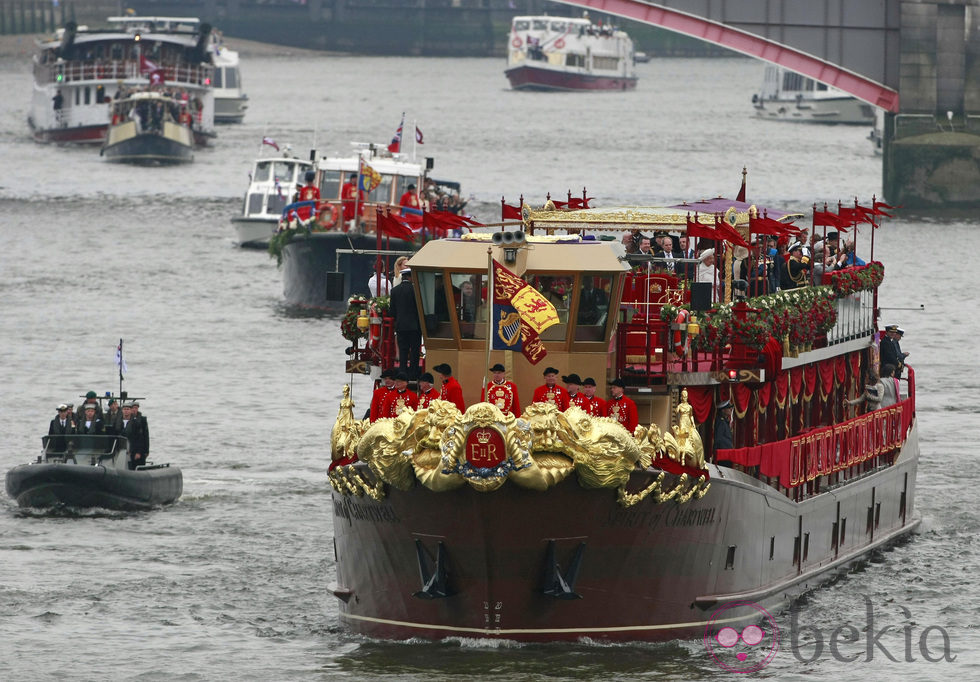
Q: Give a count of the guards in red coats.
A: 12